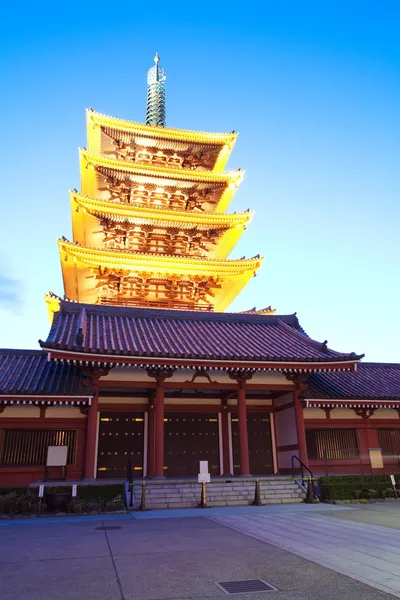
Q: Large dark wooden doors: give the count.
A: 3